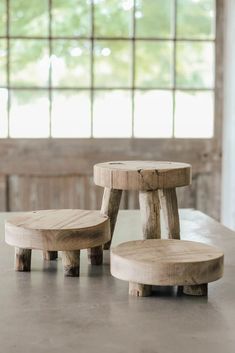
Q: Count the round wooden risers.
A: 3